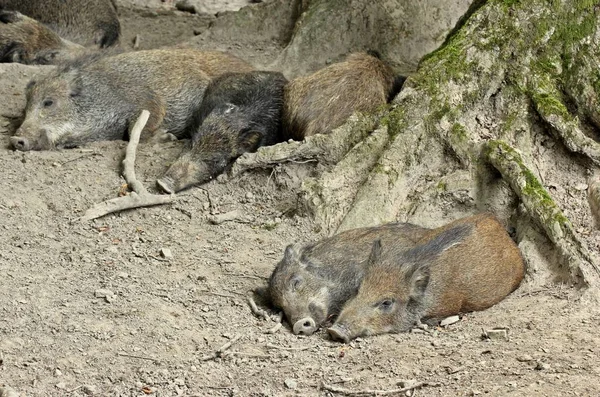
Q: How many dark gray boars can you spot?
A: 1